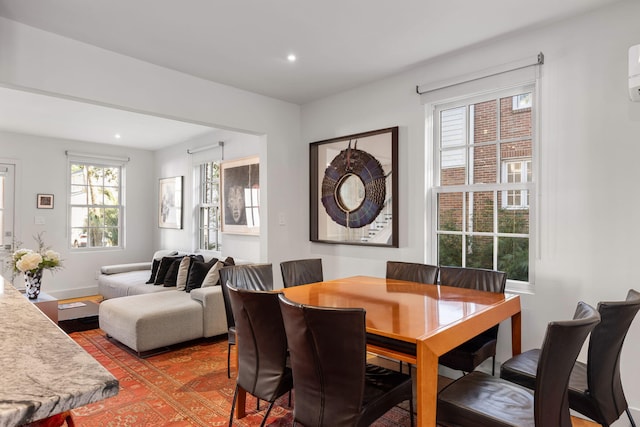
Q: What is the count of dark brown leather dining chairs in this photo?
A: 8